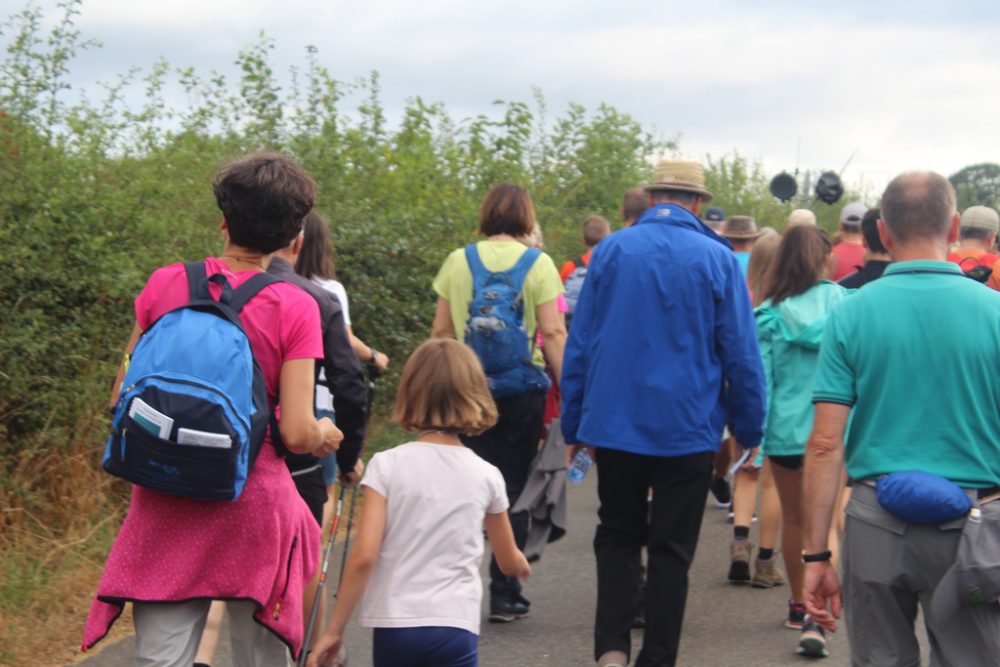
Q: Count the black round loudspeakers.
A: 2